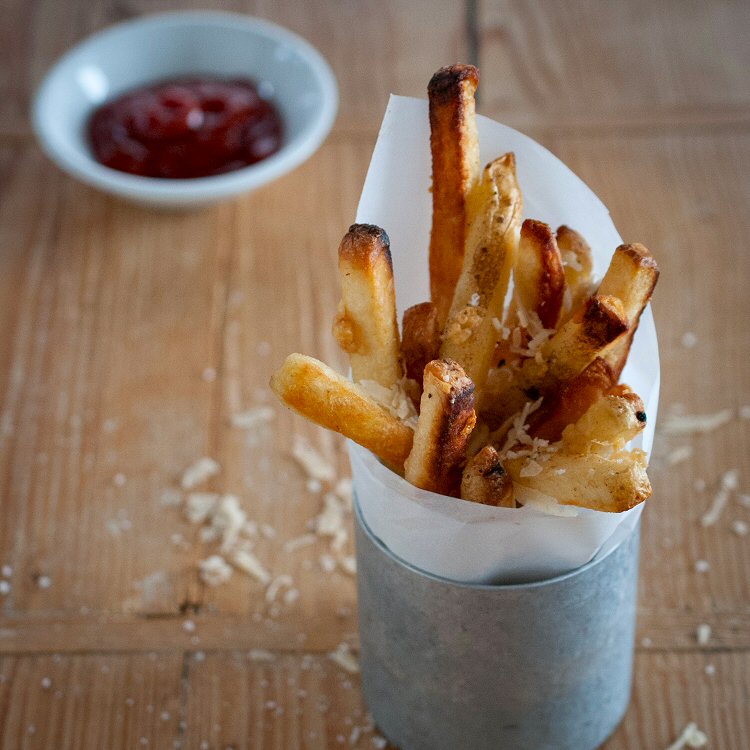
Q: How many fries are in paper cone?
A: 14